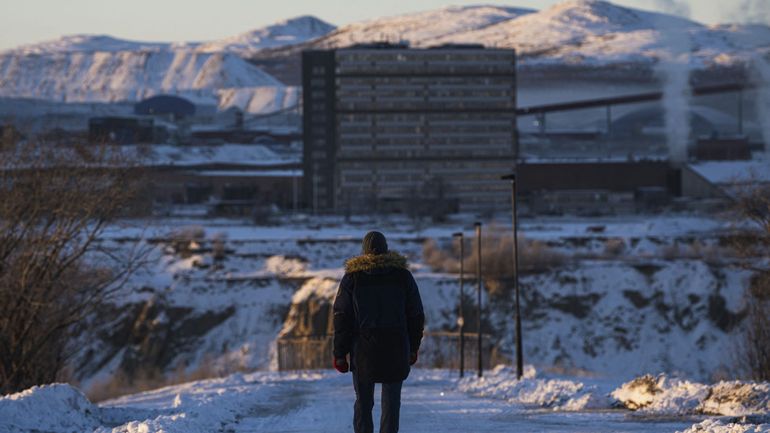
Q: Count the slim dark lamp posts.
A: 3